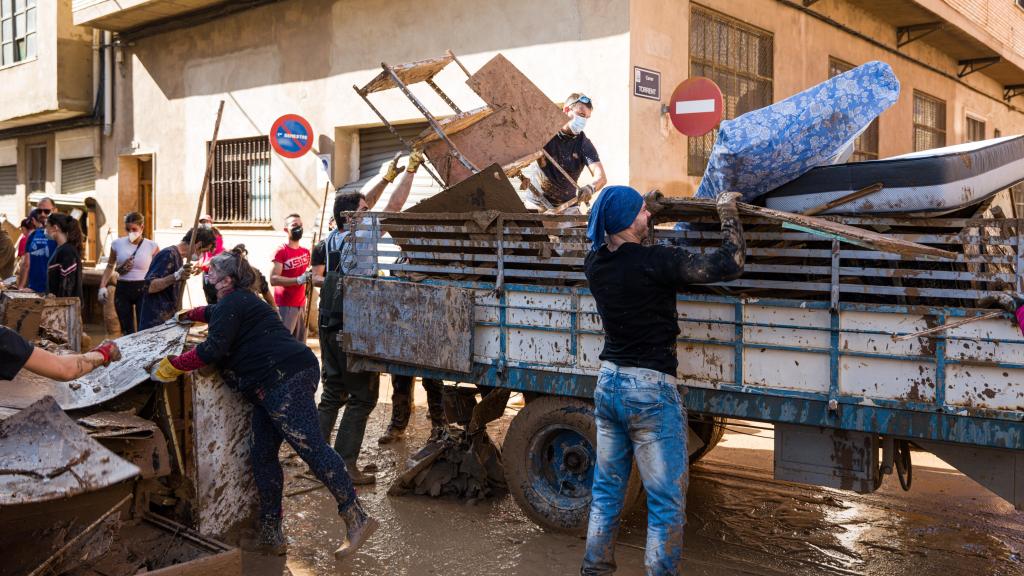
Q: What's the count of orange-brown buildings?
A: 1